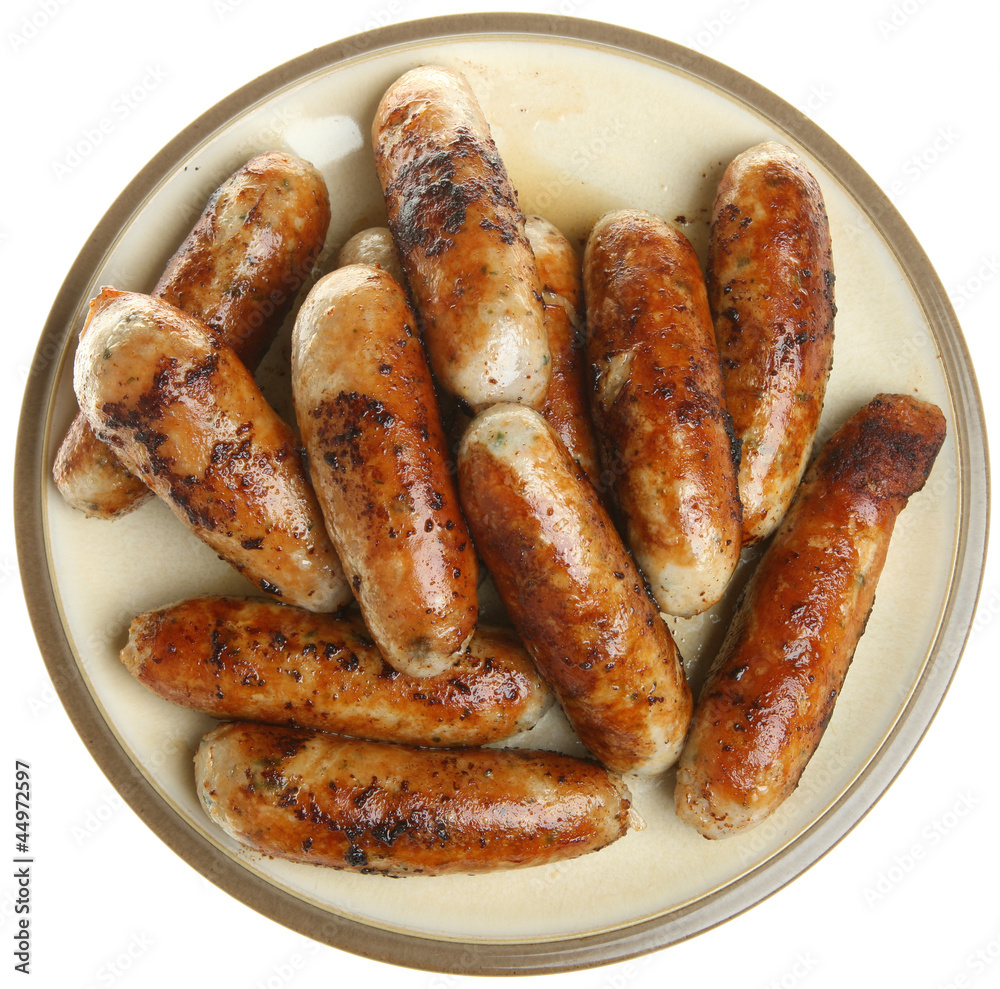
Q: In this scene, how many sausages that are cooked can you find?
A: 12